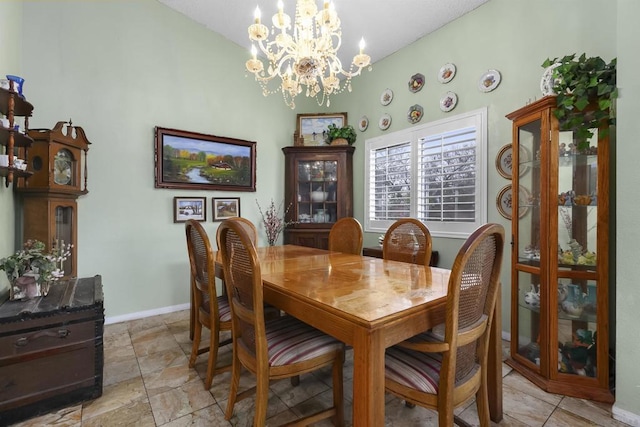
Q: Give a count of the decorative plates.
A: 11